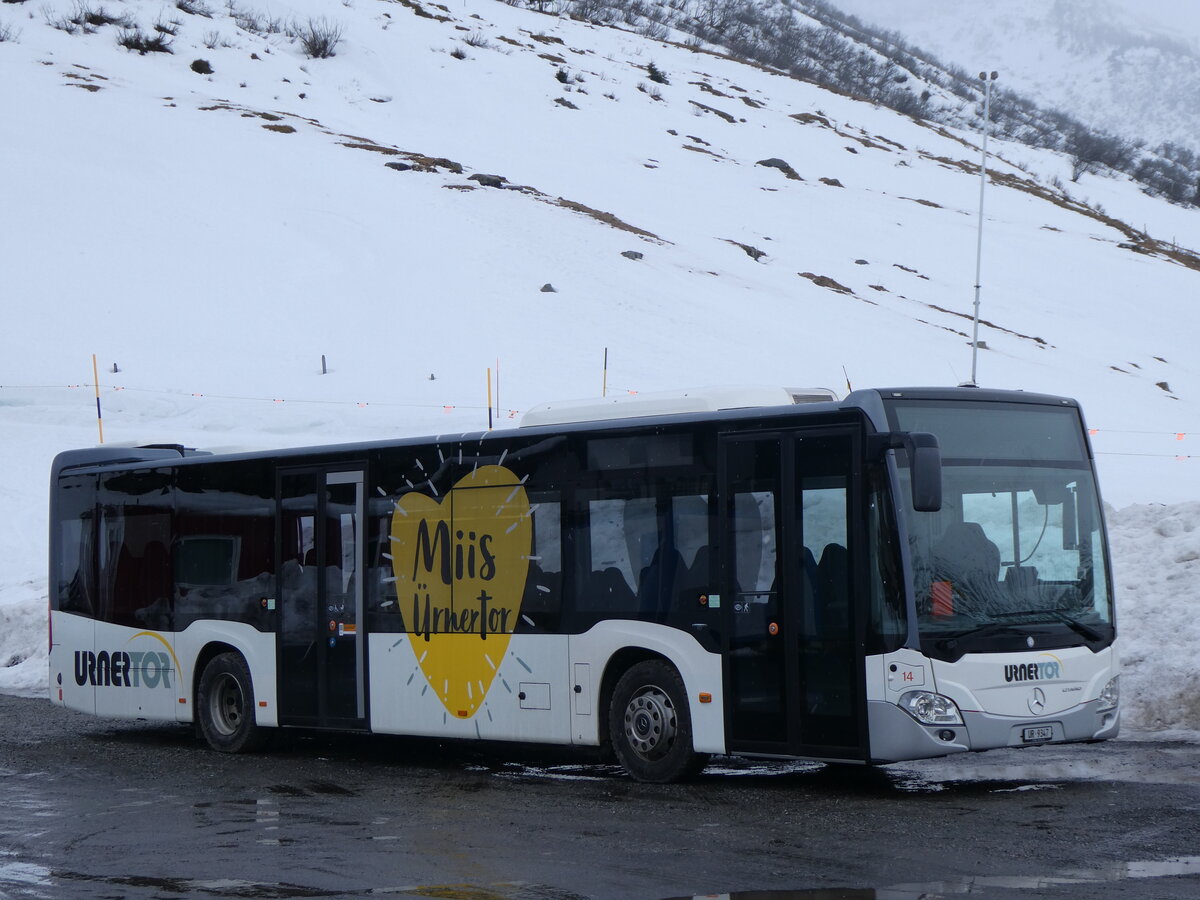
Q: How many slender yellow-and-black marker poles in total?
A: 3